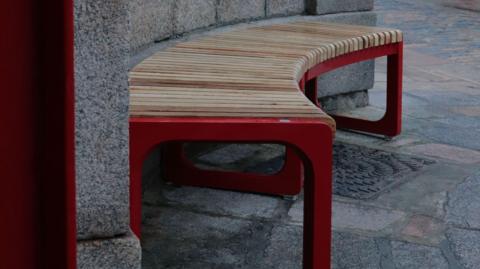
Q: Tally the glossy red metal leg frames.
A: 3